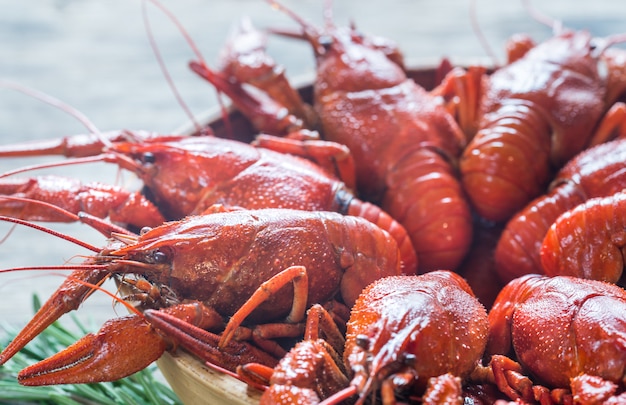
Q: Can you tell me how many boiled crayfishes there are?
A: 8